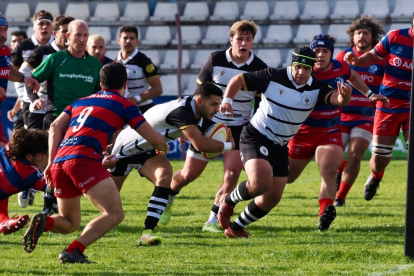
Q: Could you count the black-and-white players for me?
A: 6